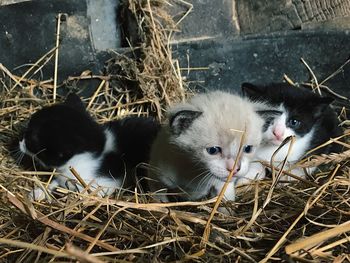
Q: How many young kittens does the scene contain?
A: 3